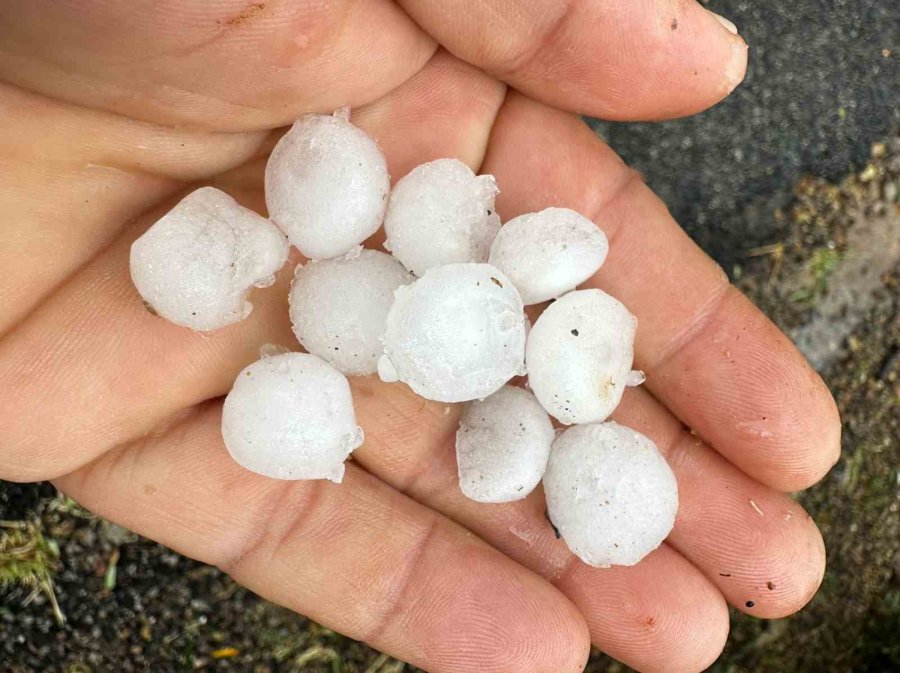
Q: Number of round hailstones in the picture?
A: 10